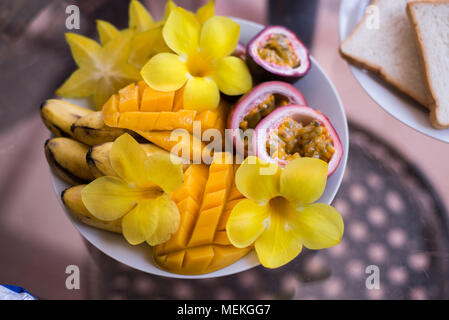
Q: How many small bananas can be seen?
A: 5